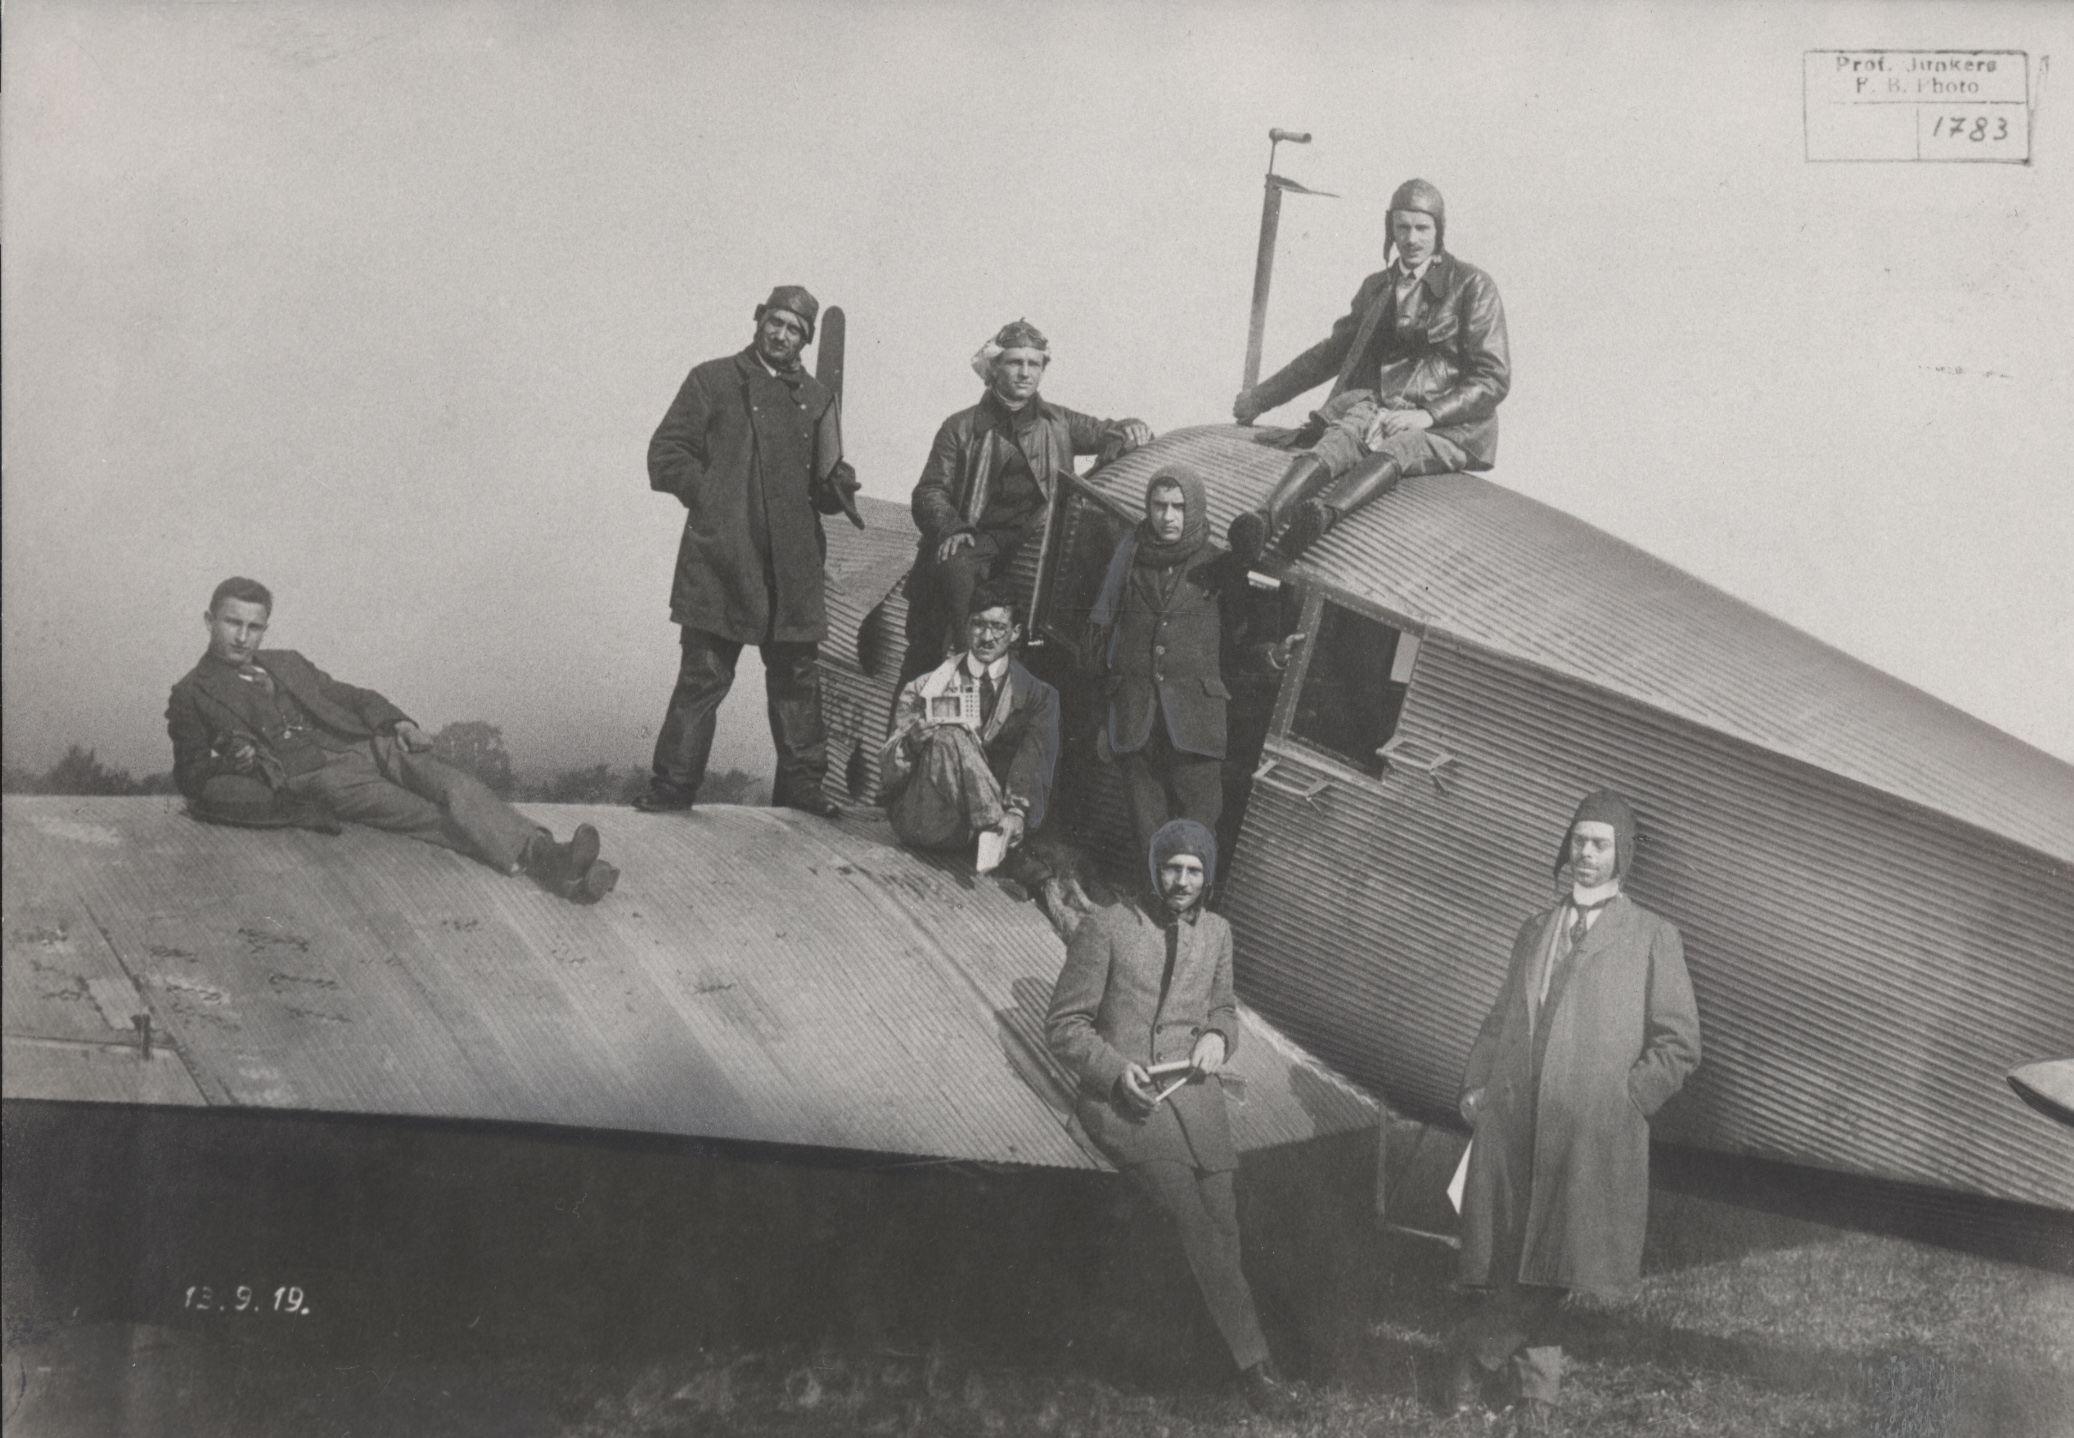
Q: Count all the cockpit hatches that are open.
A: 1